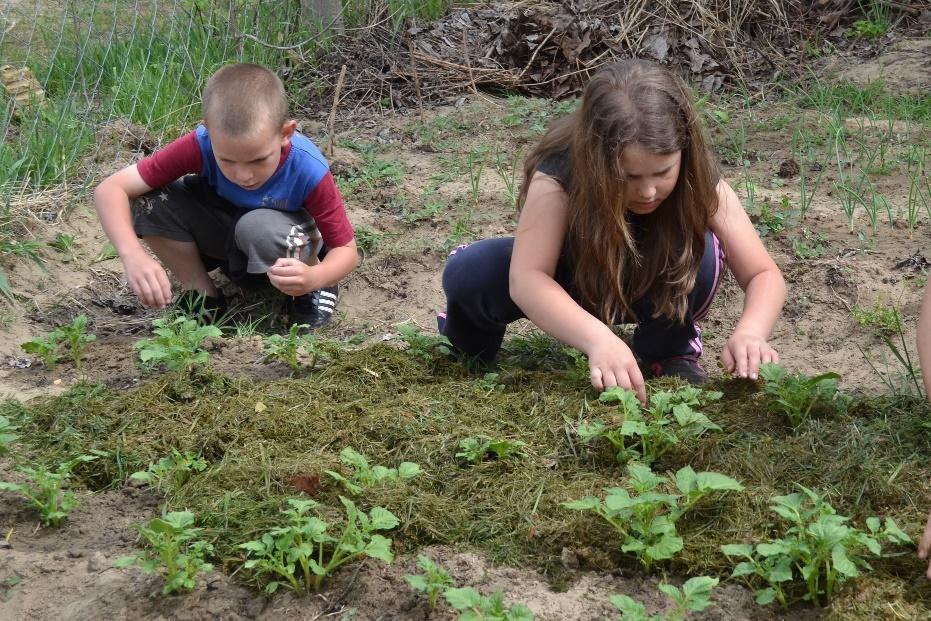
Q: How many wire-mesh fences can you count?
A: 1